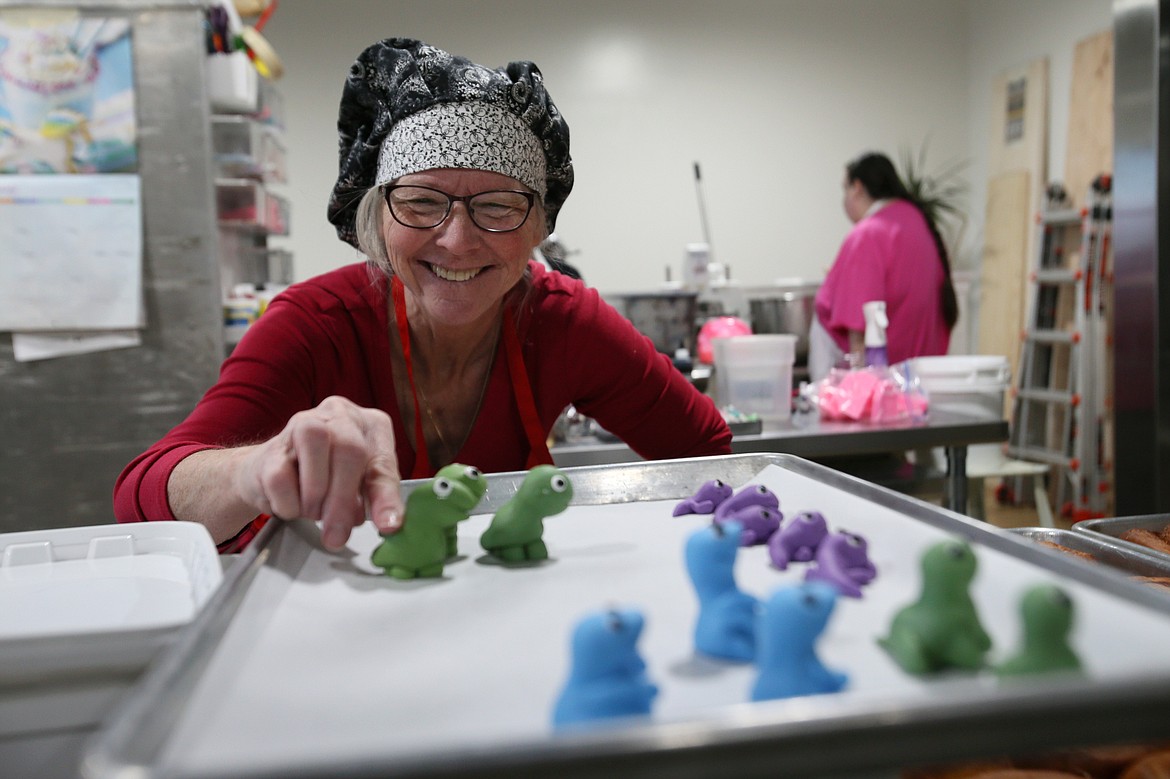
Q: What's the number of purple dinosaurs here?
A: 5